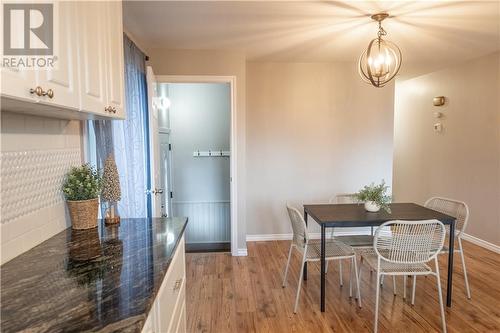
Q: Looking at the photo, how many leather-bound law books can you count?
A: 0